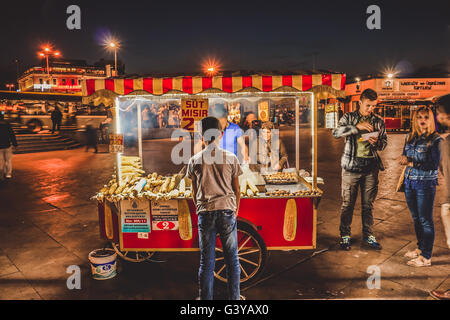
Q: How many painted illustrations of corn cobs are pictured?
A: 3